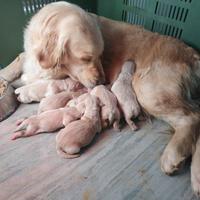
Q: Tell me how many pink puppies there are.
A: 6